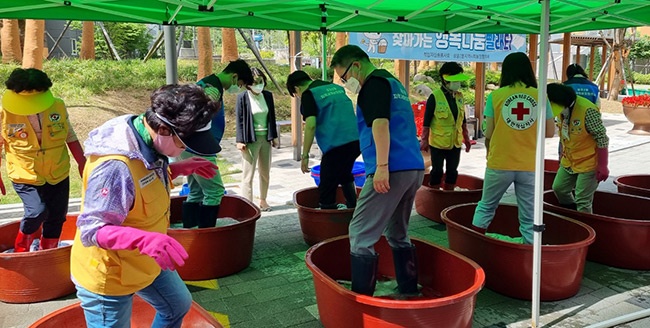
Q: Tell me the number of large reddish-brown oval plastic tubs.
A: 10